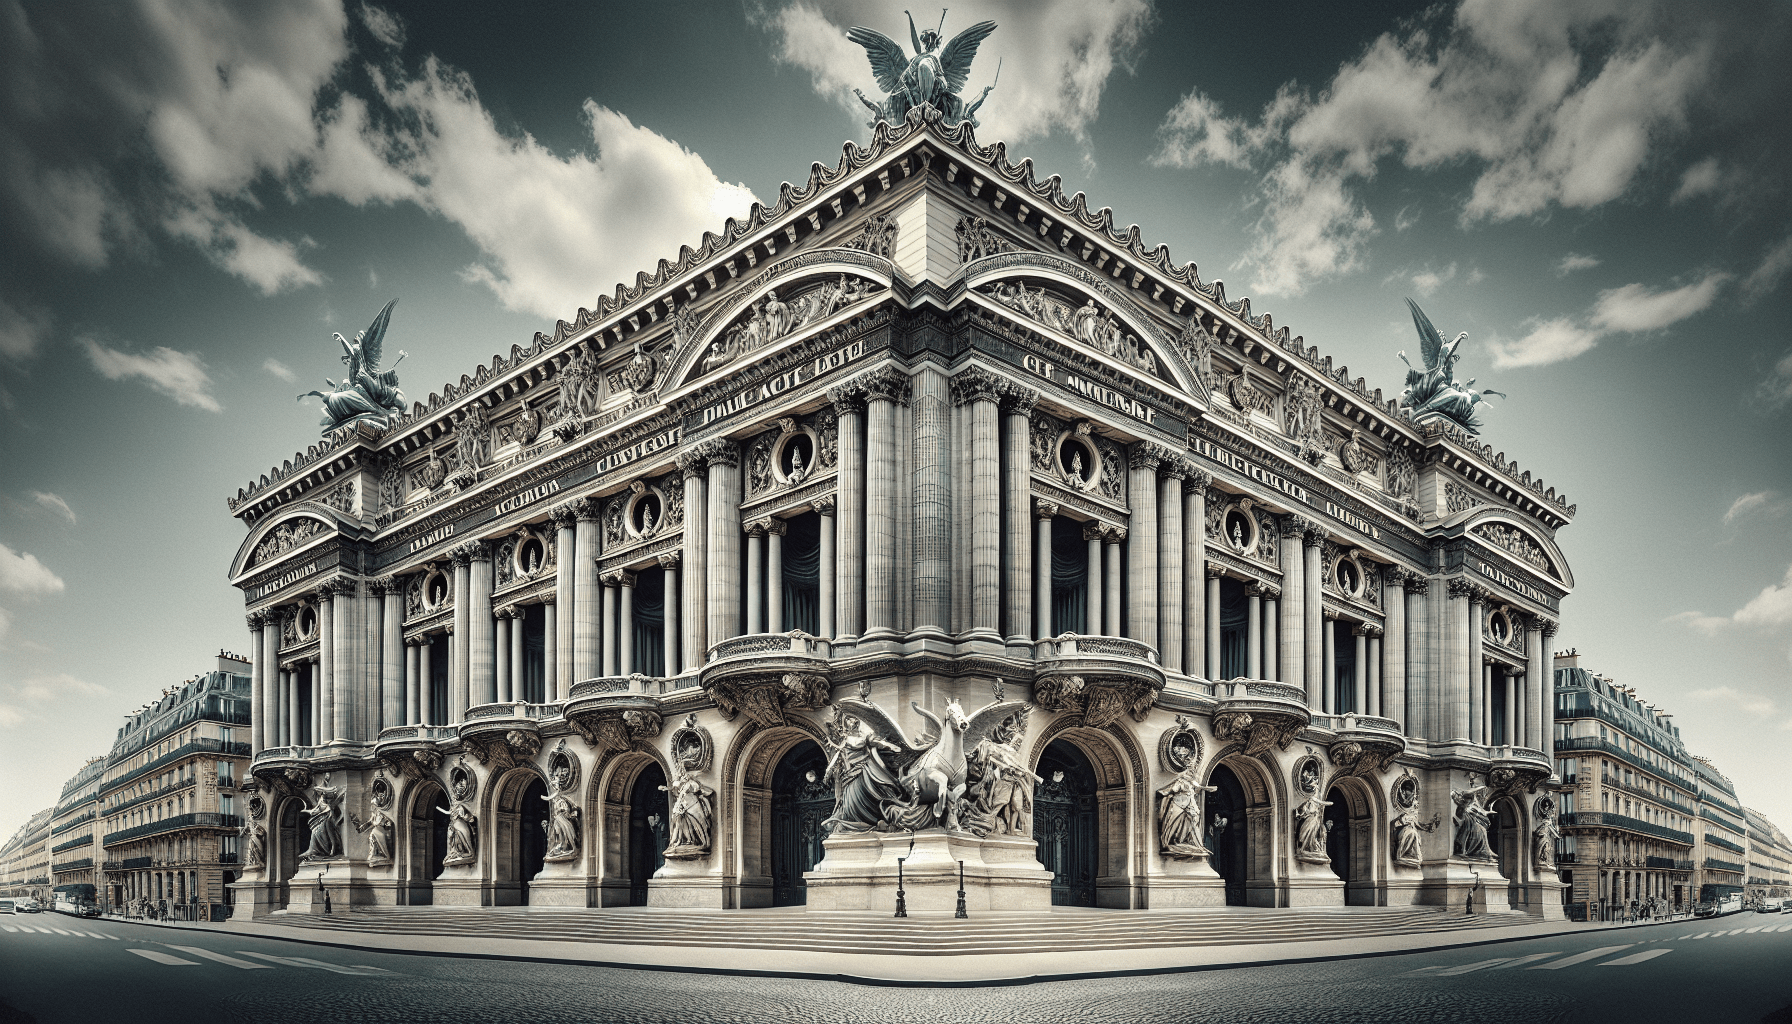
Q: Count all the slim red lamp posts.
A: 0